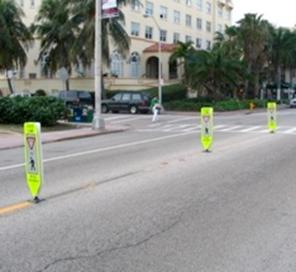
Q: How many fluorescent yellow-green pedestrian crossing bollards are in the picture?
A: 3